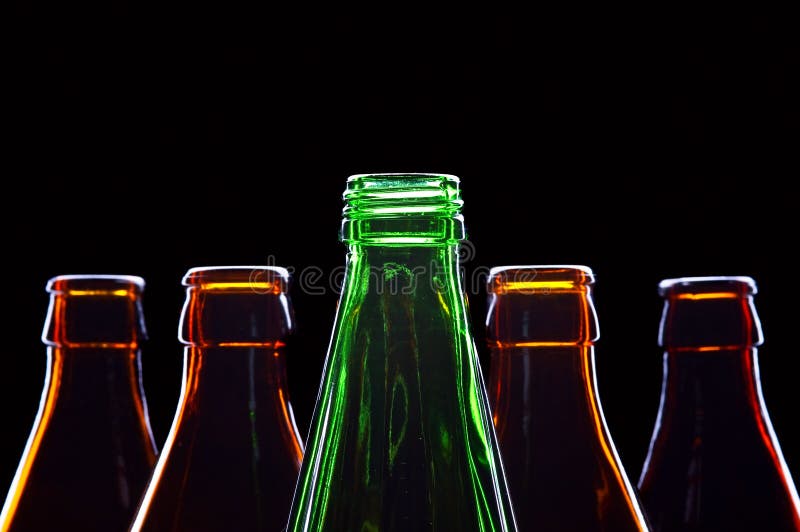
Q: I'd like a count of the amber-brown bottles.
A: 4